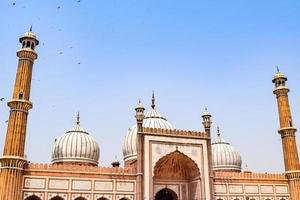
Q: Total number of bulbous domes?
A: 3